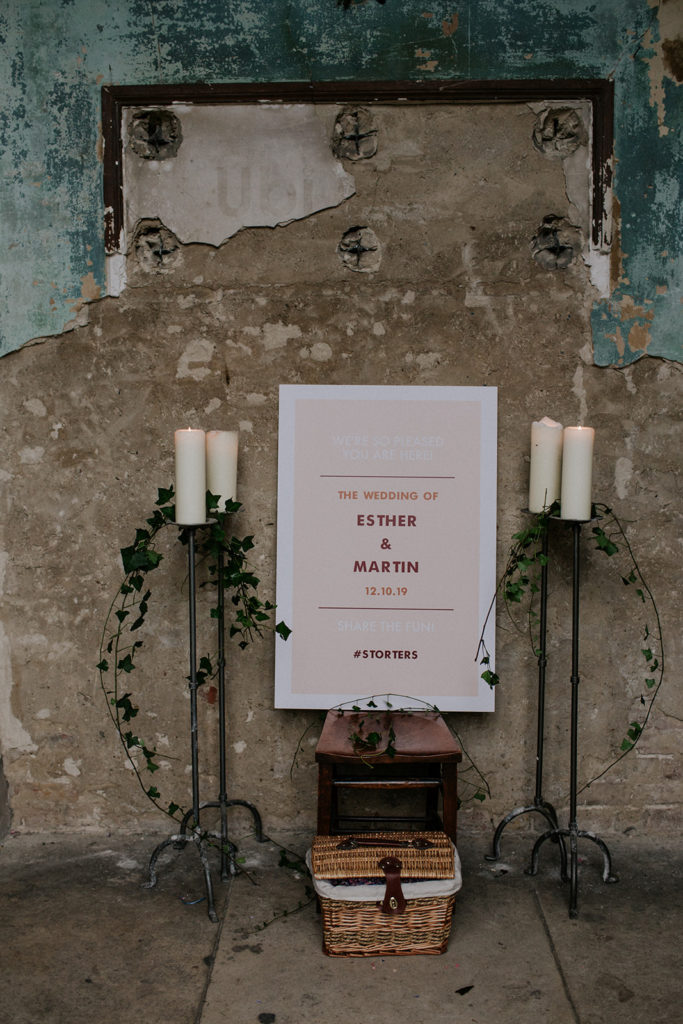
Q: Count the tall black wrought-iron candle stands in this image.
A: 4